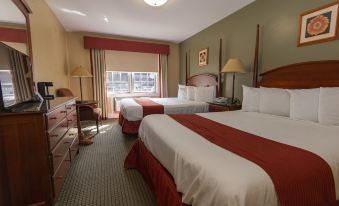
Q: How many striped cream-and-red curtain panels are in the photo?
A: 2